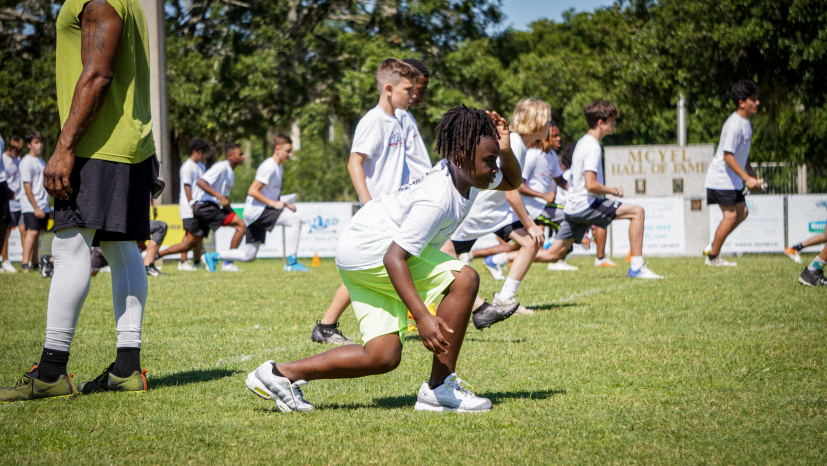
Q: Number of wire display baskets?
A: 0